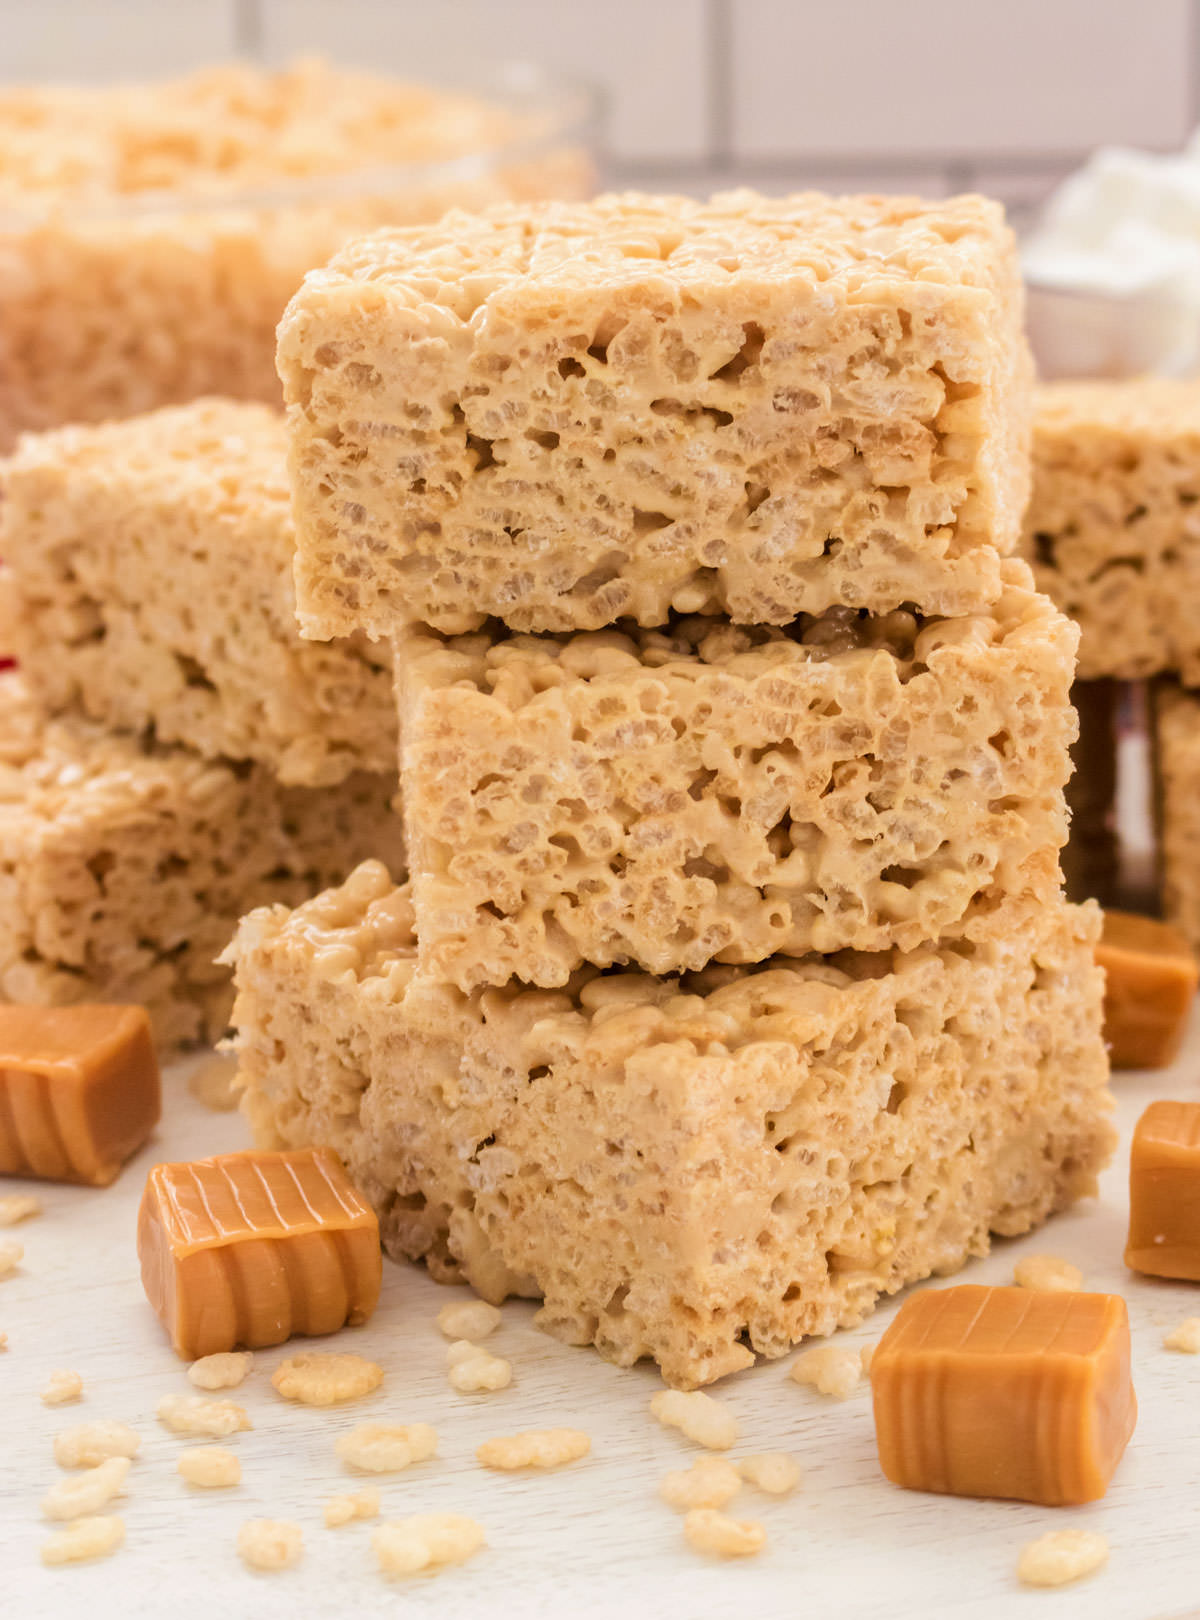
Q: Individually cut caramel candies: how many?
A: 5